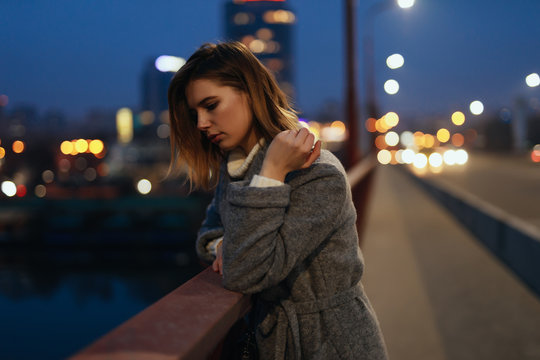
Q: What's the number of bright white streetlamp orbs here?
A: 5